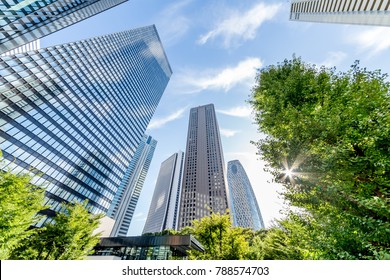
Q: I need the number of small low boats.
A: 0